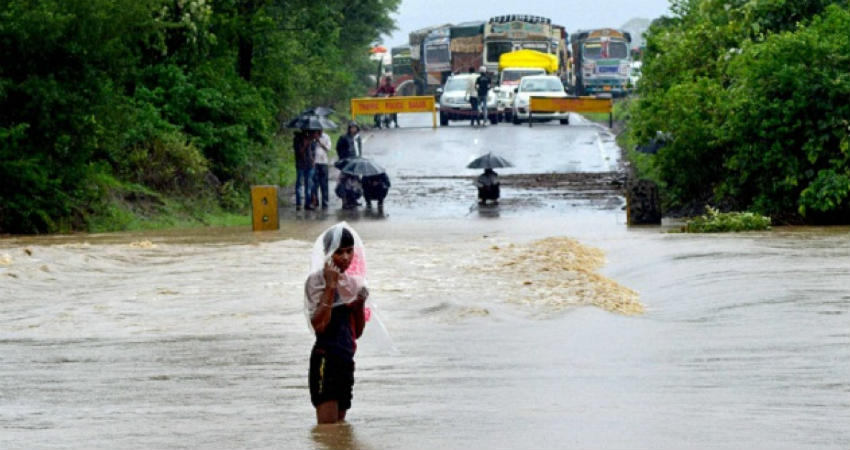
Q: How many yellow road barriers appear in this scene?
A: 2